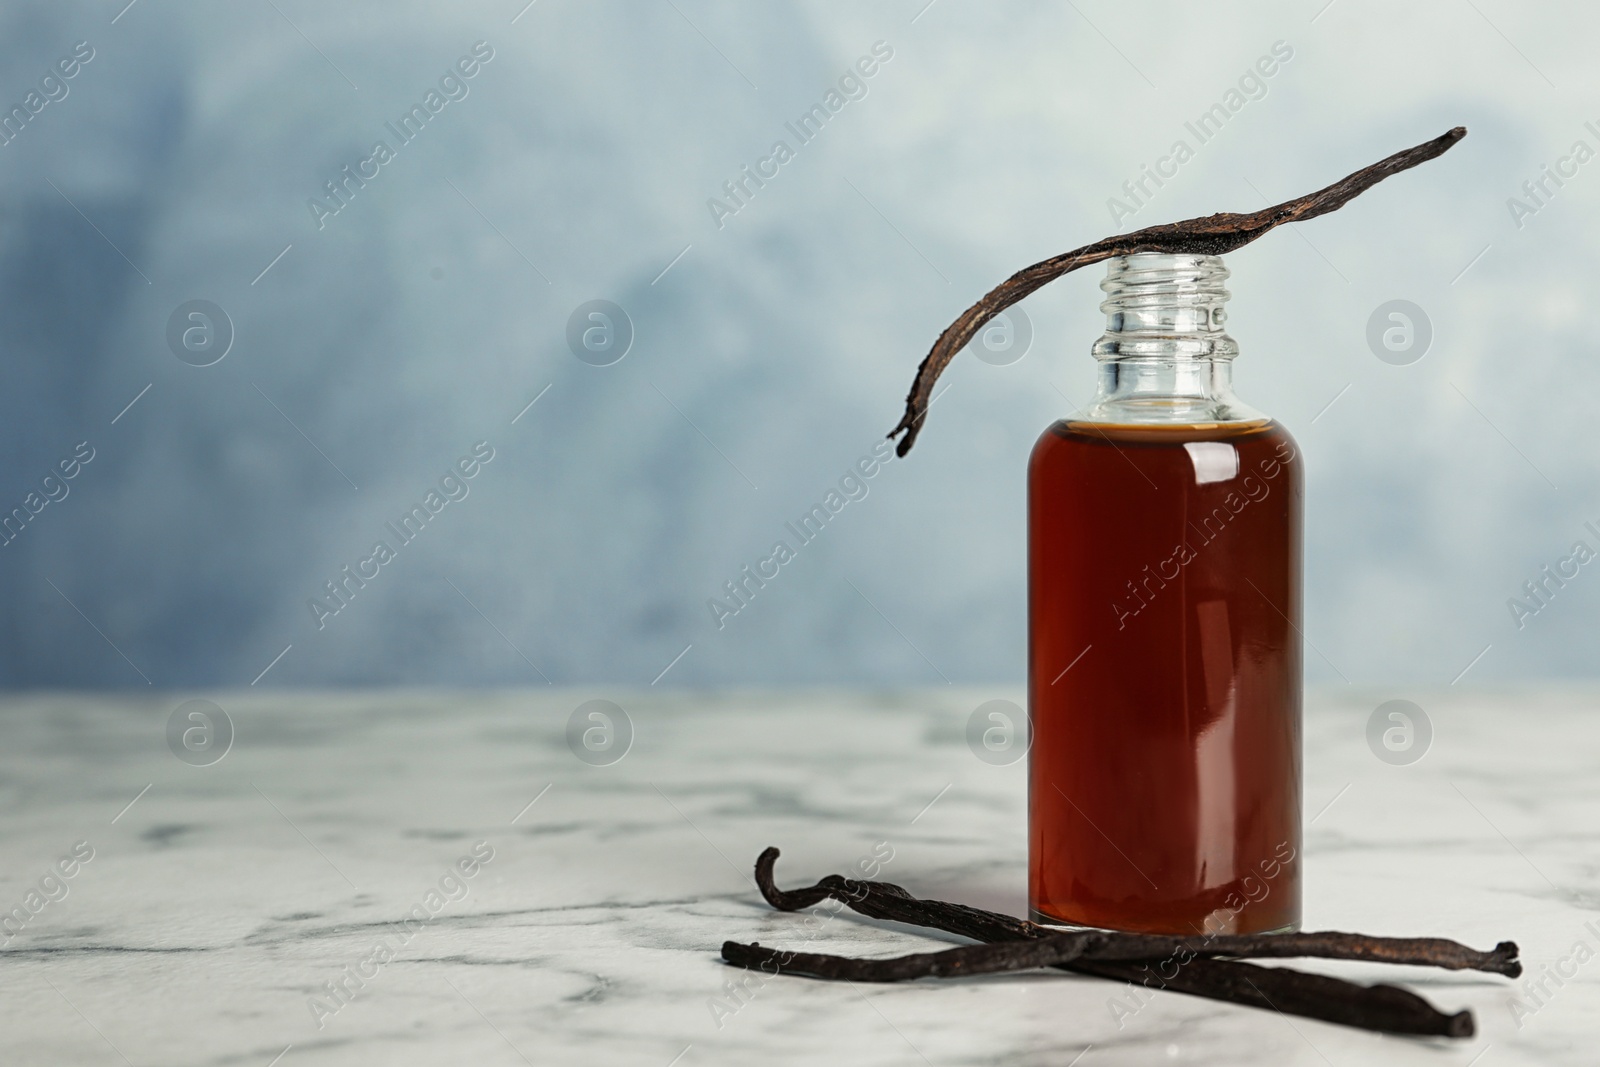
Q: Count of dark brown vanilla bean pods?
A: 3